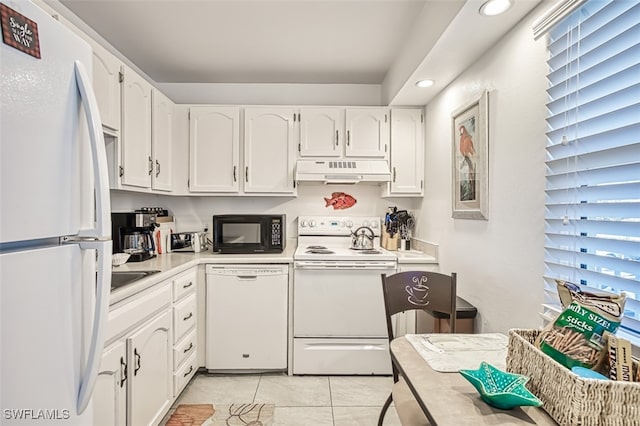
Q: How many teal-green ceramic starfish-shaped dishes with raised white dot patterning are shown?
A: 1